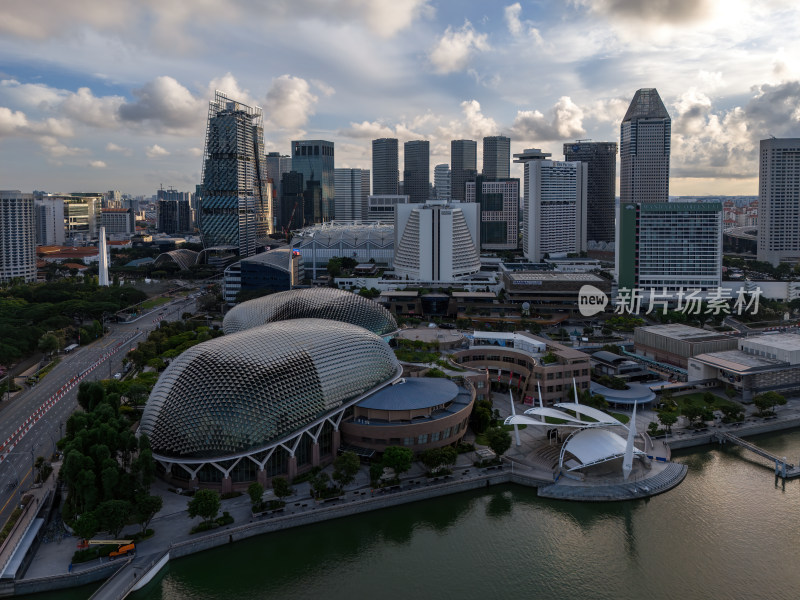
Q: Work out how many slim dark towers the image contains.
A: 4